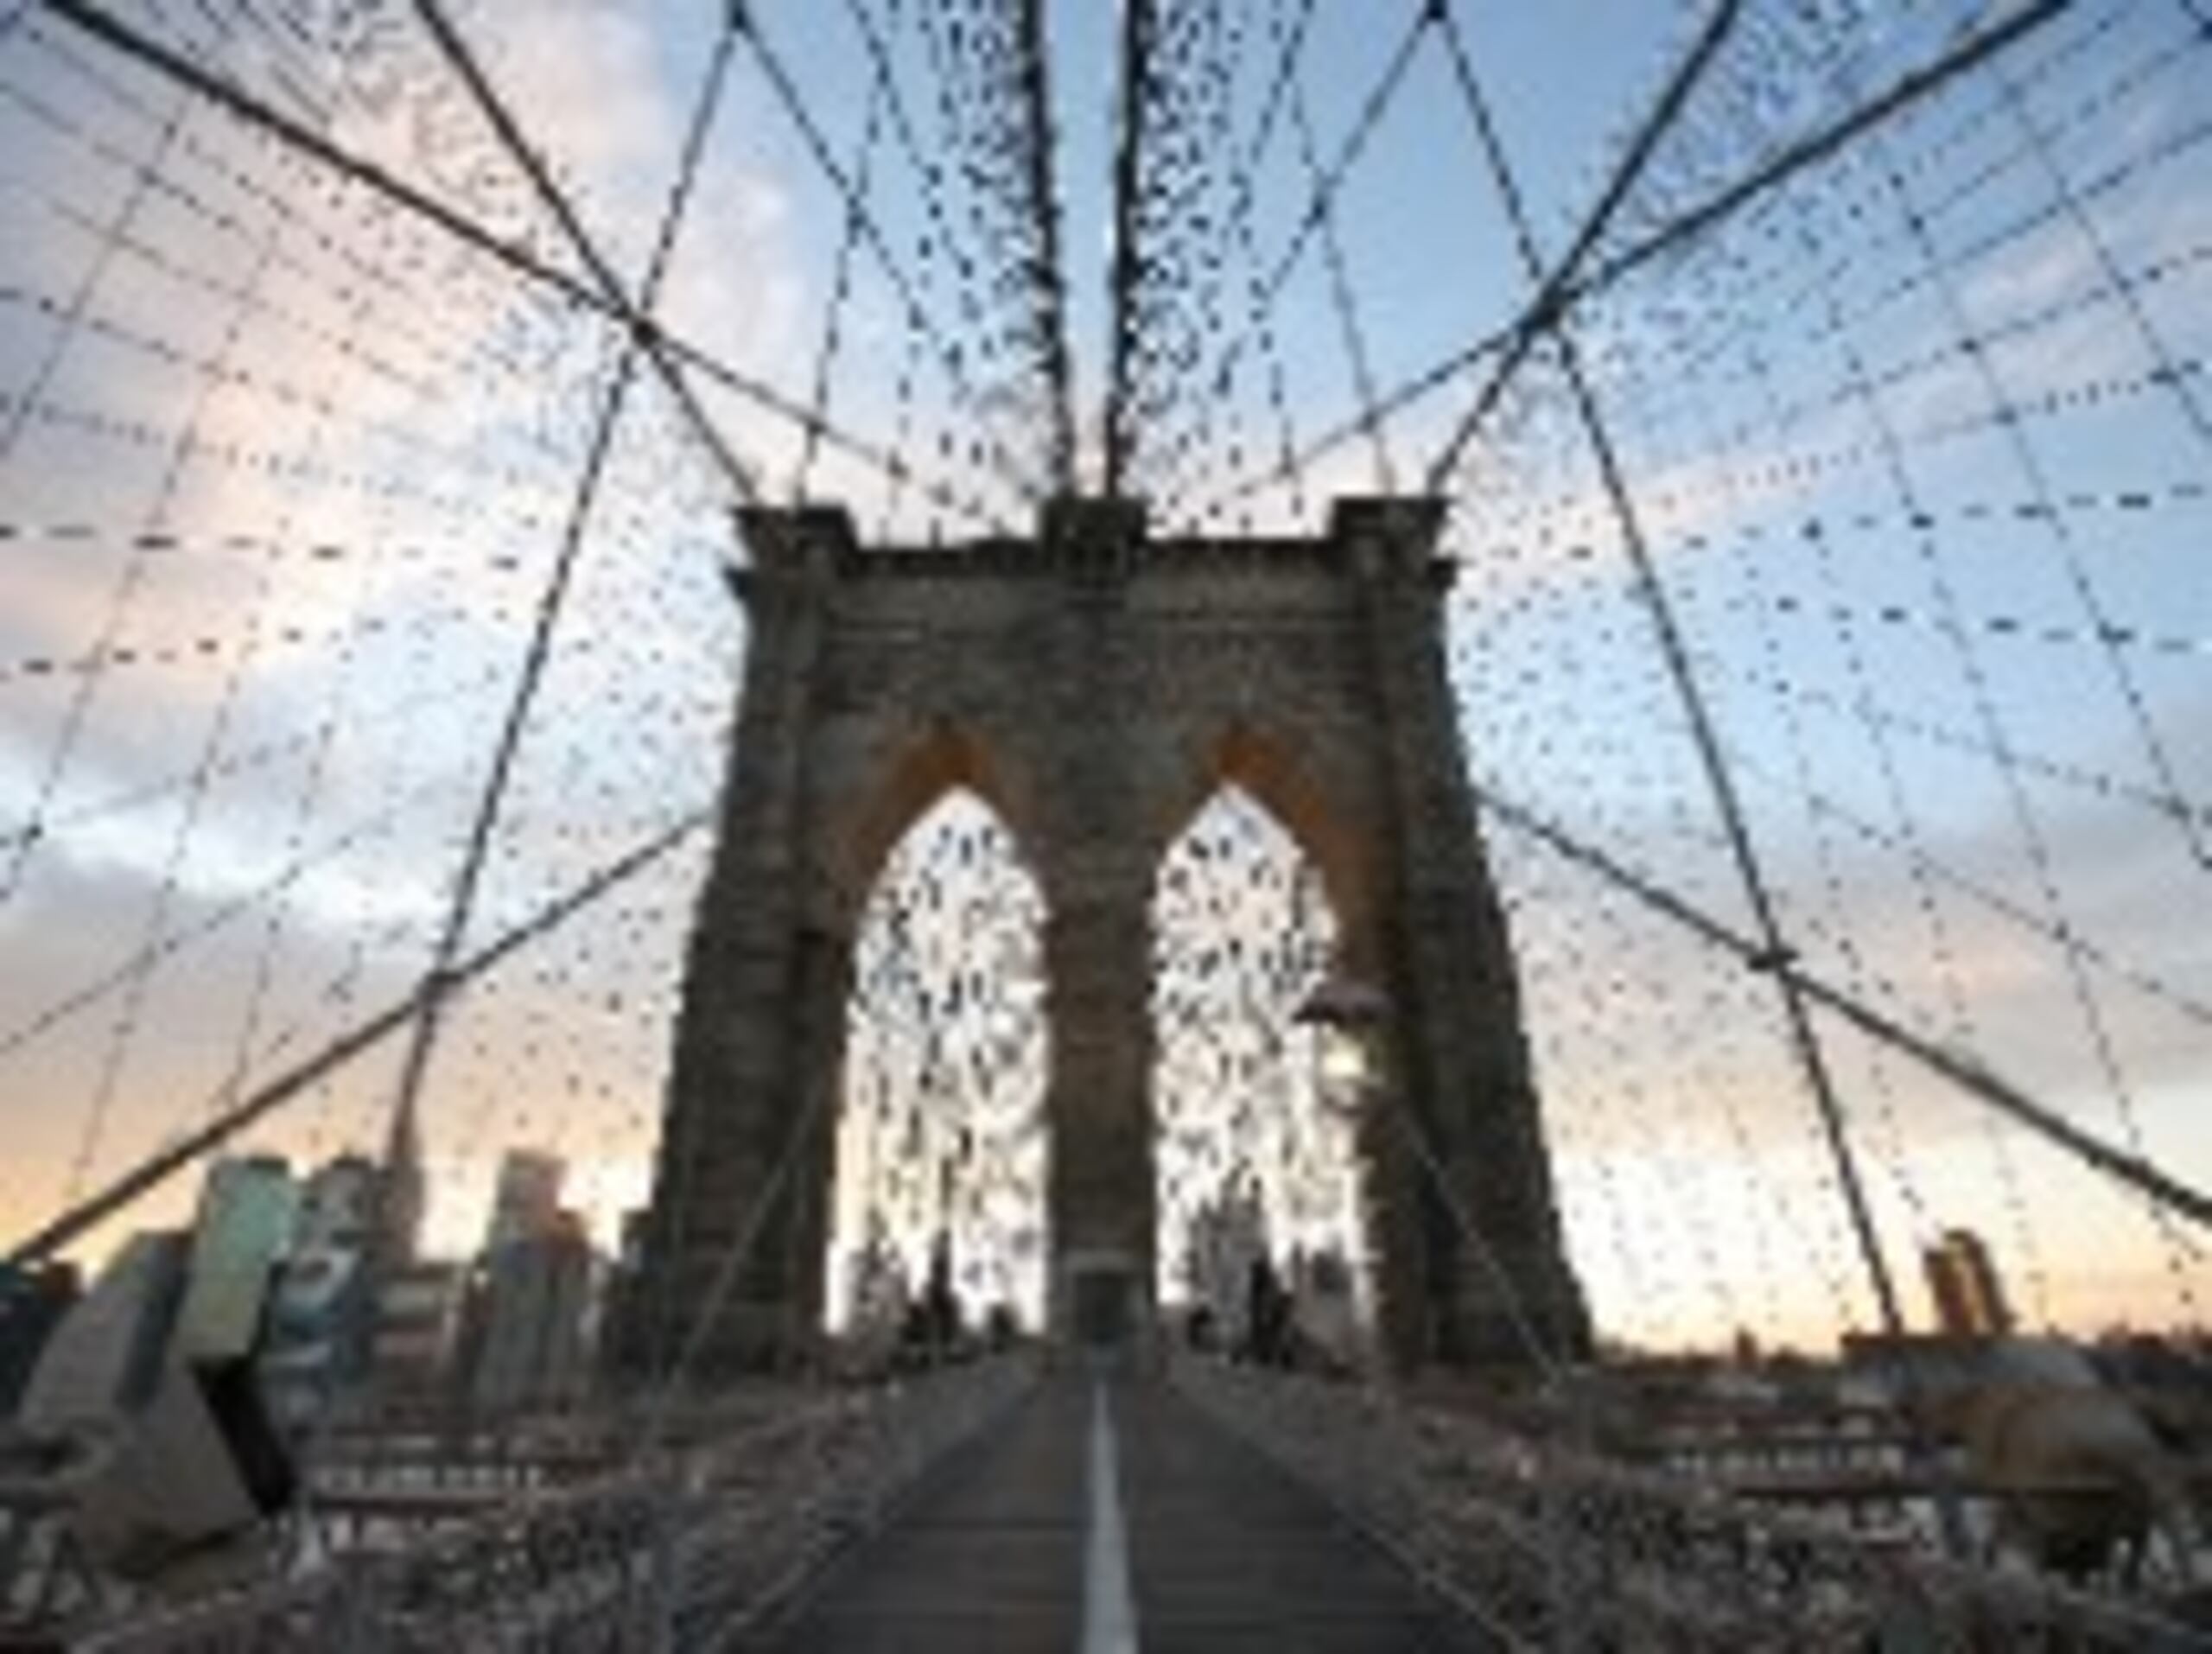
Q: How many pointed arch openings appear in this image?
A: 2